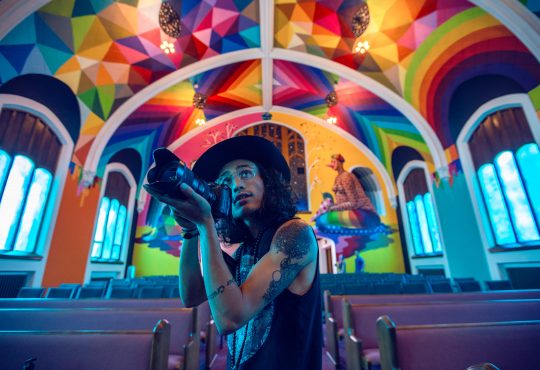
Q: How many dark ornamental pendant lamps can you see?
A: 4